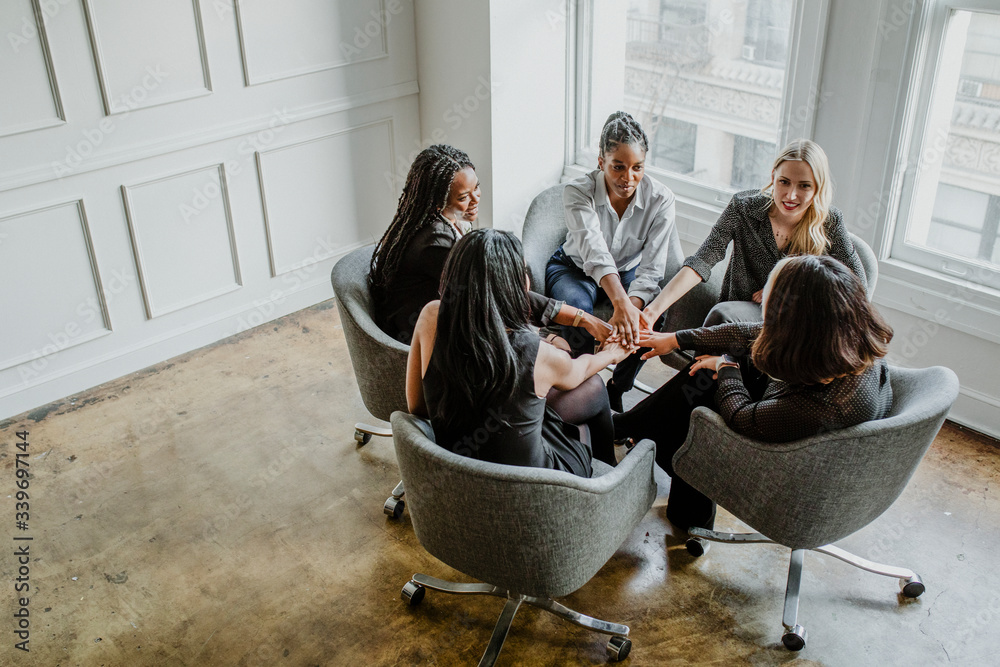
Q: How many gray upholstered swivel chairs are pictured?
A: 5